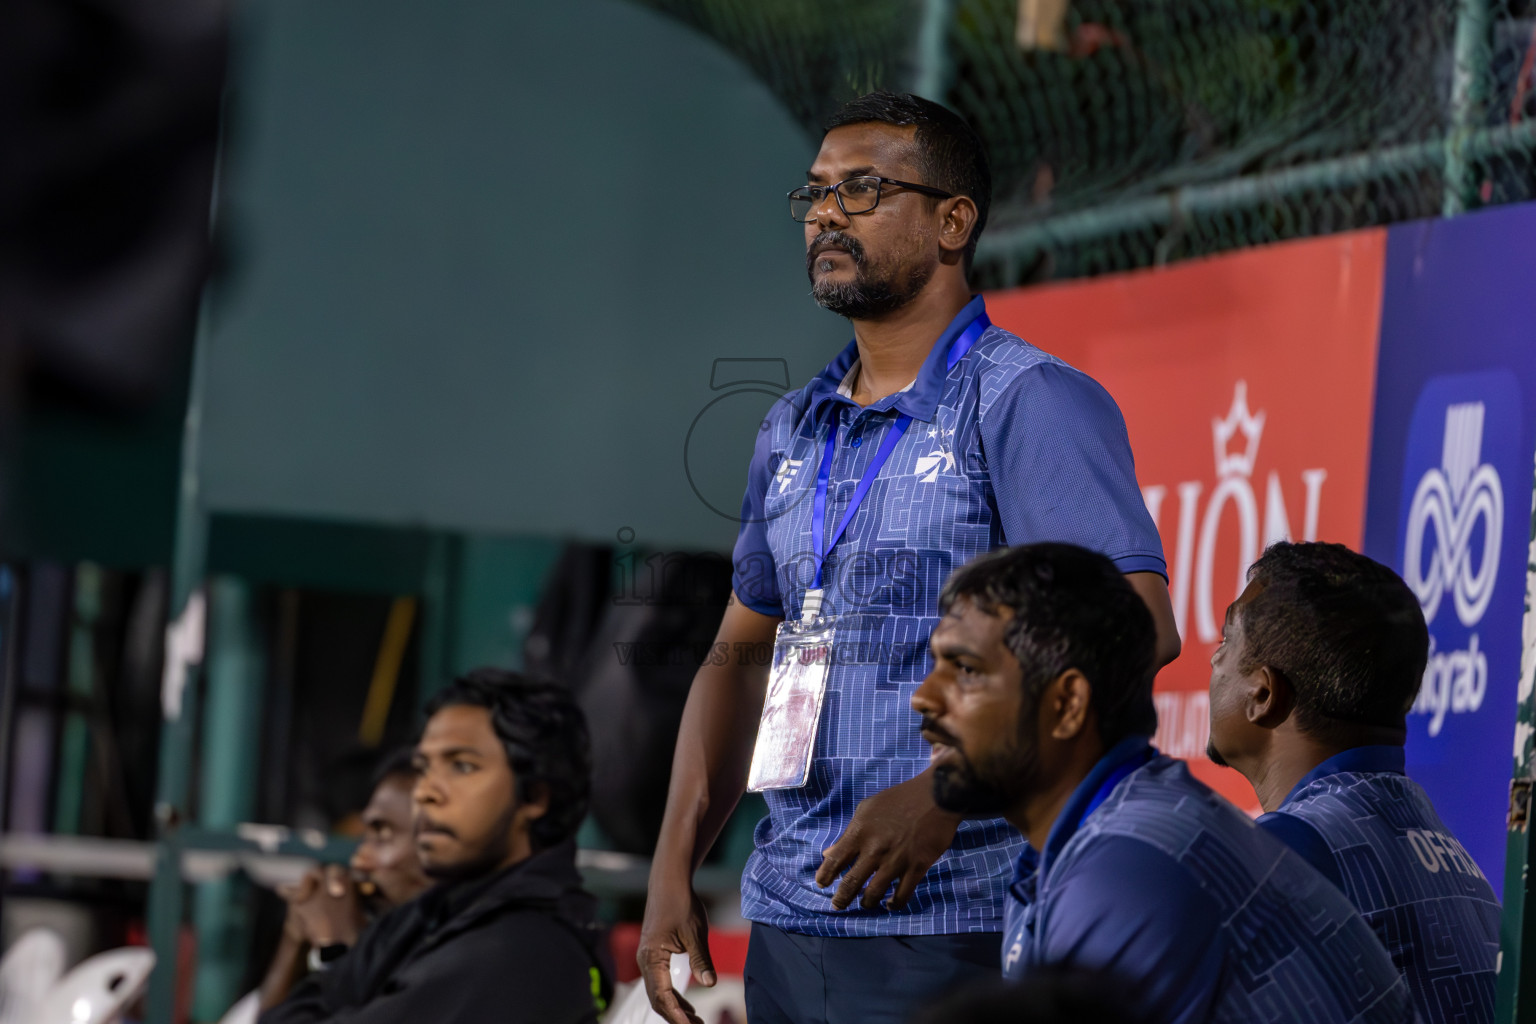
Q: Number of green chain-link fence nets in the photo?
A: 1